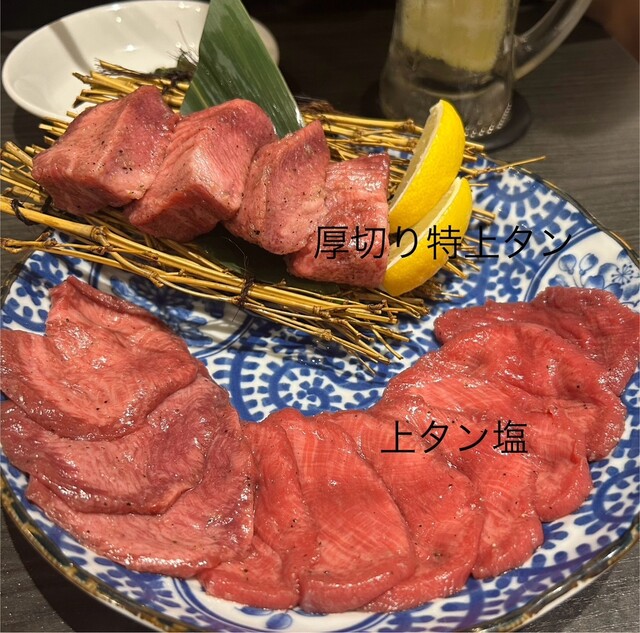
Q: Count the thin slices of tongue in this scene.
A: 10